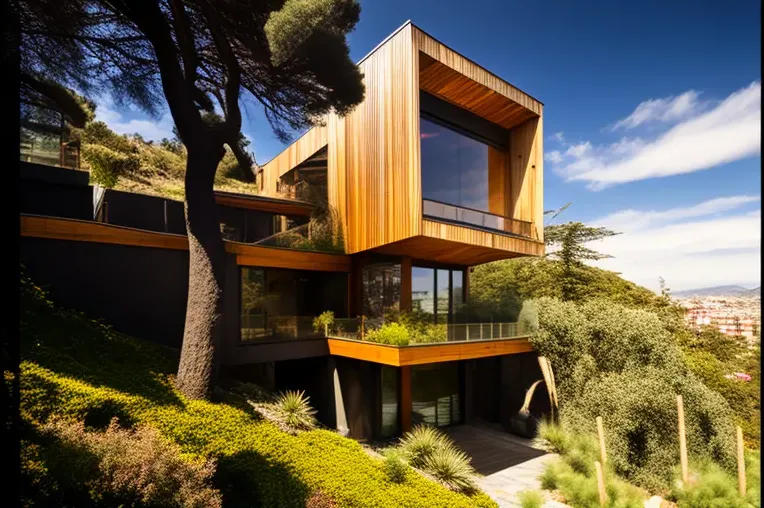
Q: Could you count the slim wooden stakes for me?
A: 4